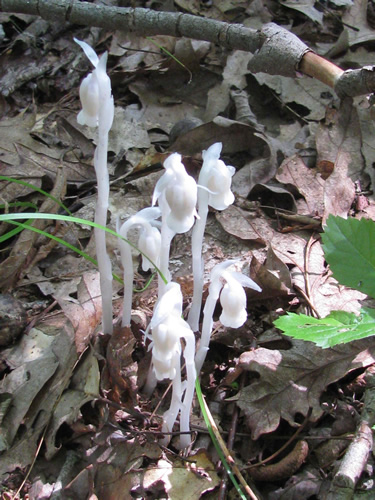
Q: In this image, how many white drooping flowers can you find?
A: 7